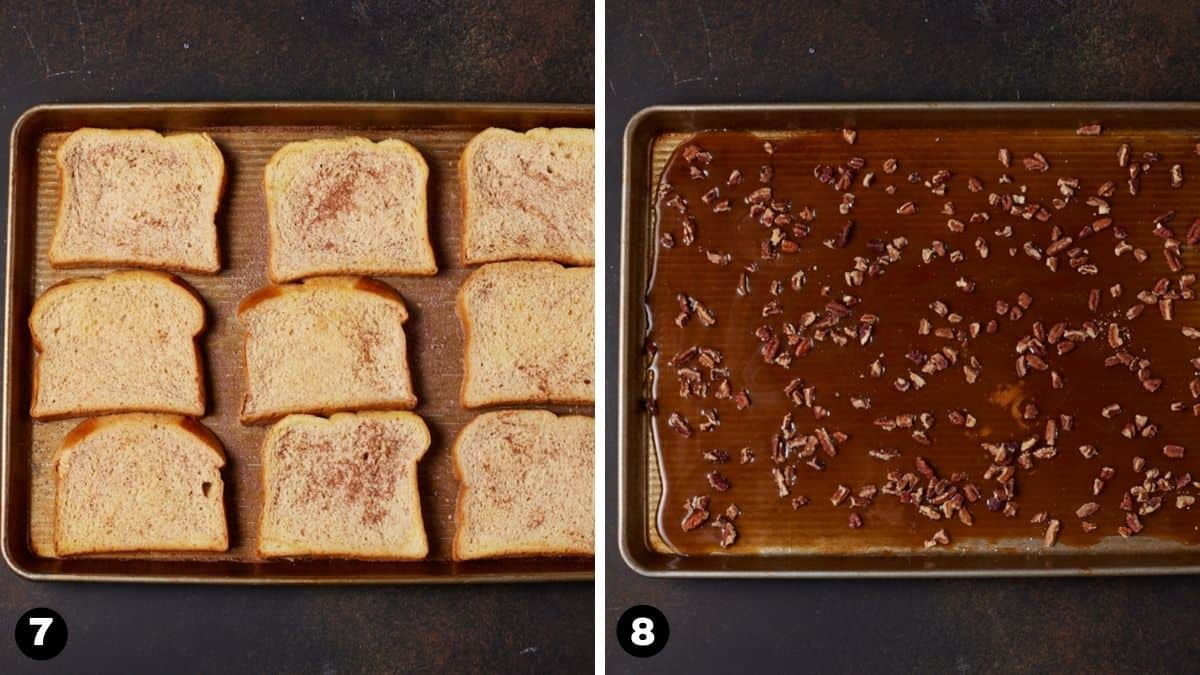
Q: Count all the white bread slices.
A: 9